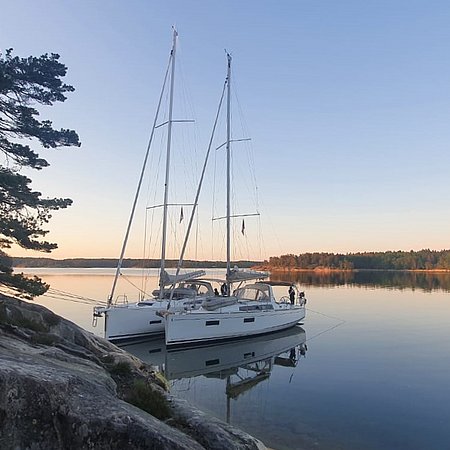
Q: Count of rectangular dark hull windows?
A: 3